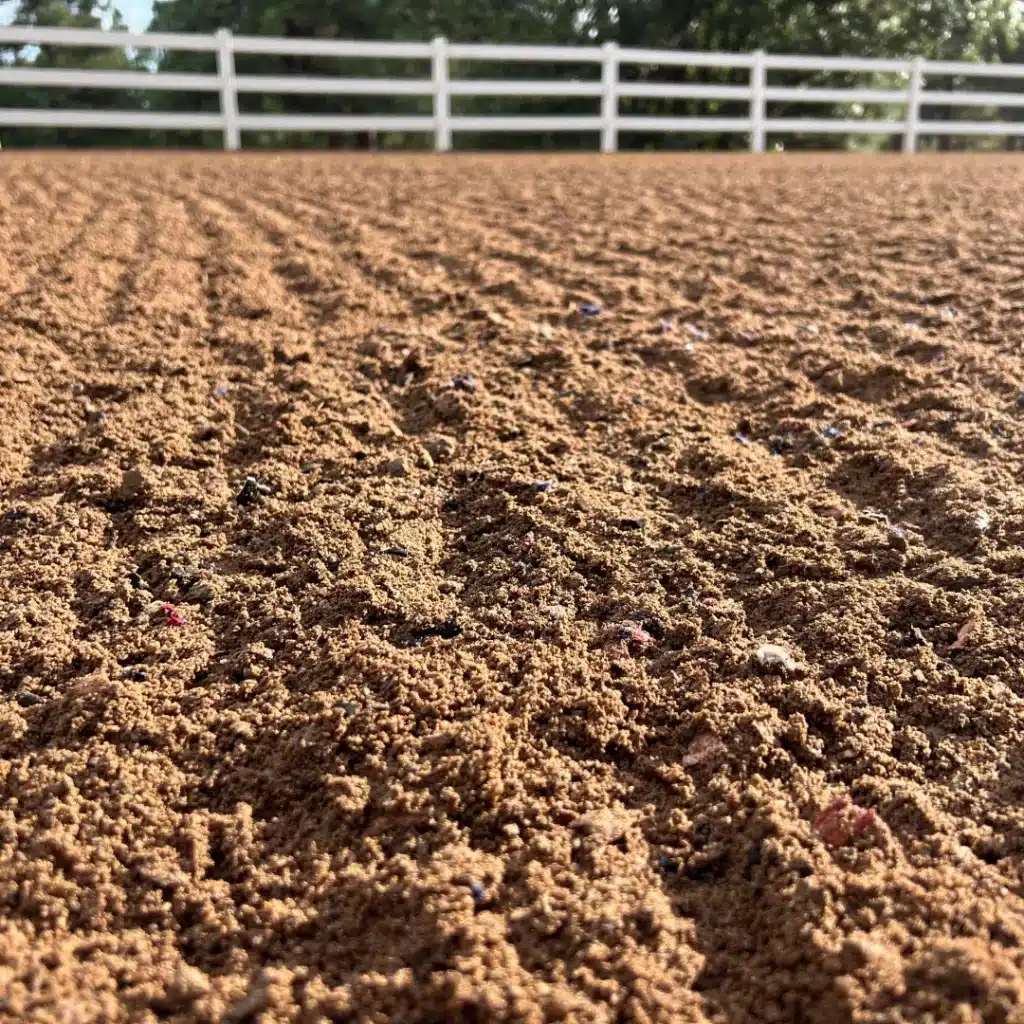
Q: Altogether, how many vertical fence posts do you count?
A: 5